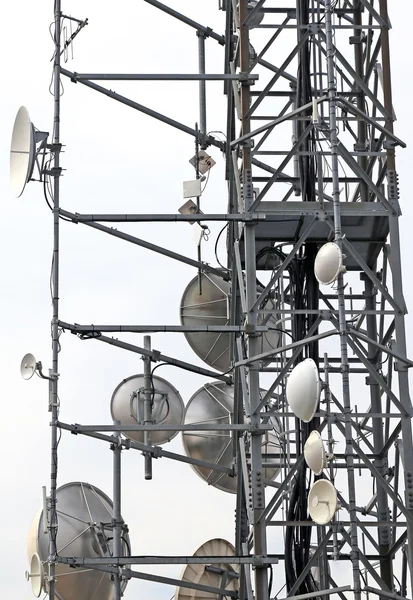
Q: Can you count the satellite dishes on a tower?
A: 12